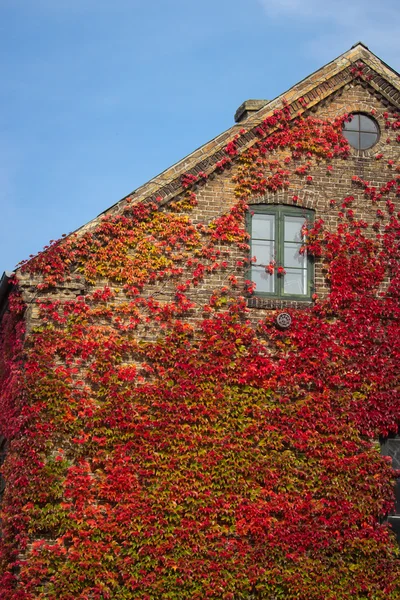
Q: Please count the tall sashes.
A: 2